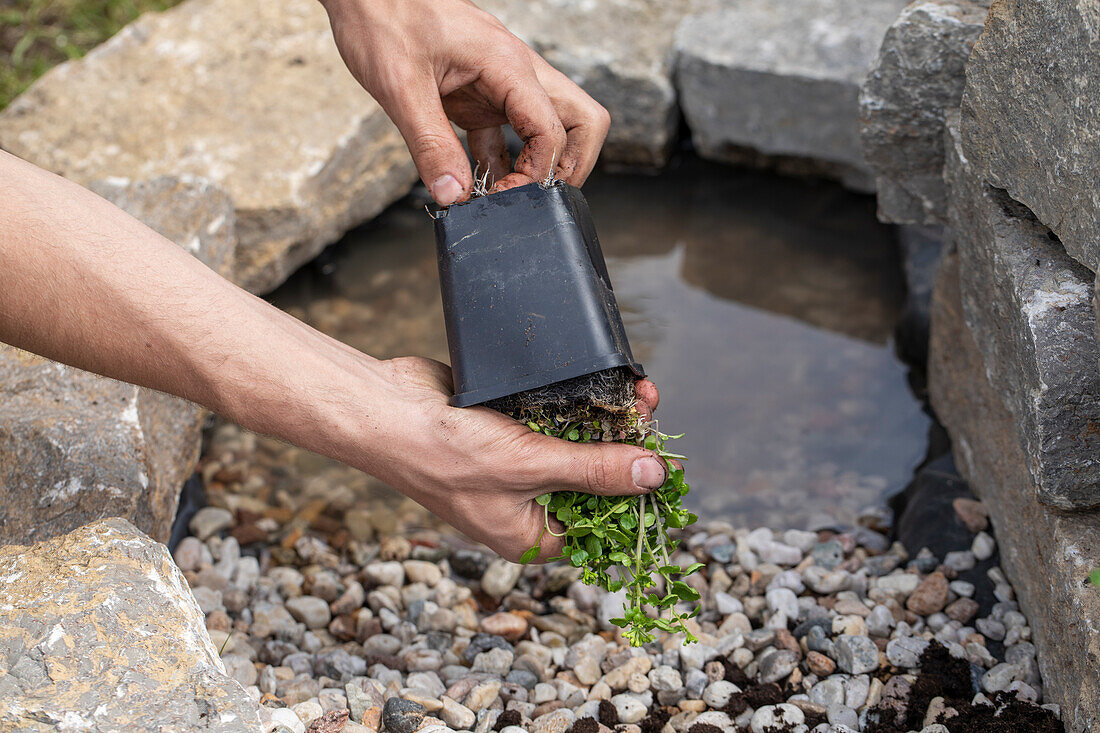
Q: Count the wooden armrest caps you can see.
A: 0